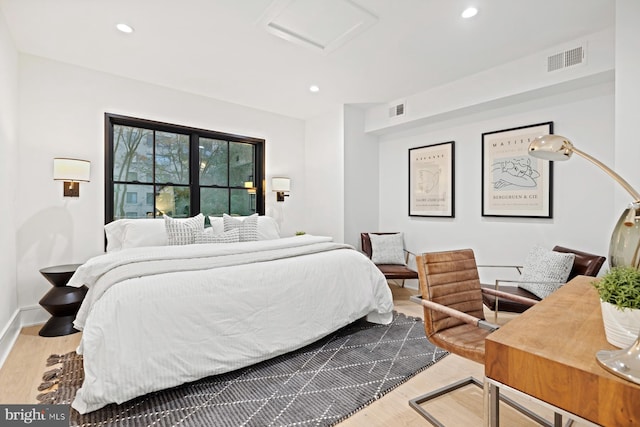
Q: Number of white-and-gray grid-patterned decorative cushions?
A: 3